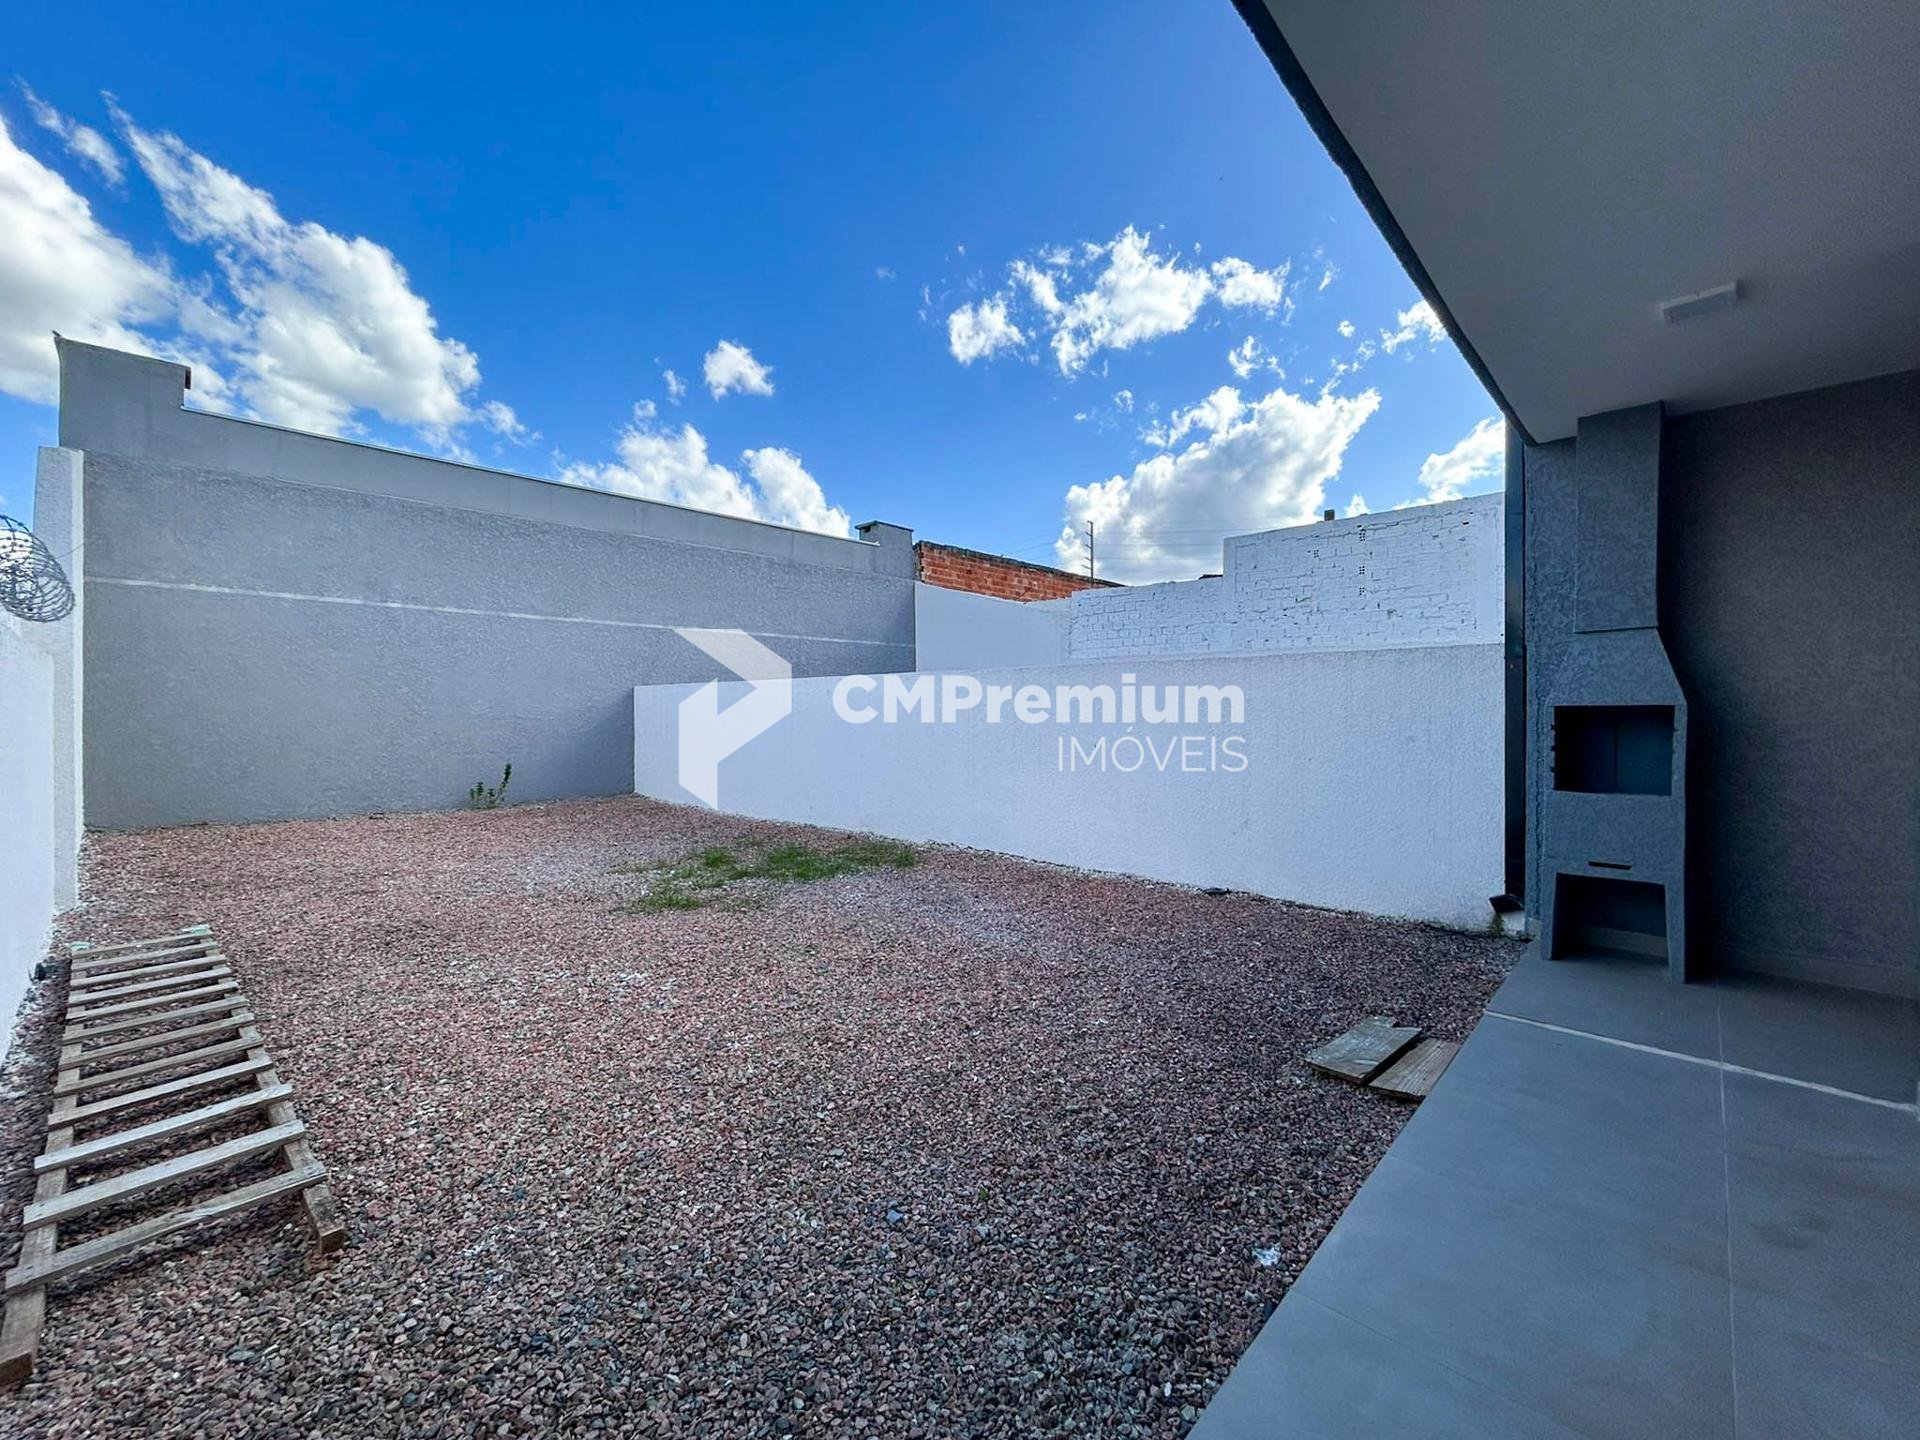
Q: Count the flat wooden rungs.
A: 12